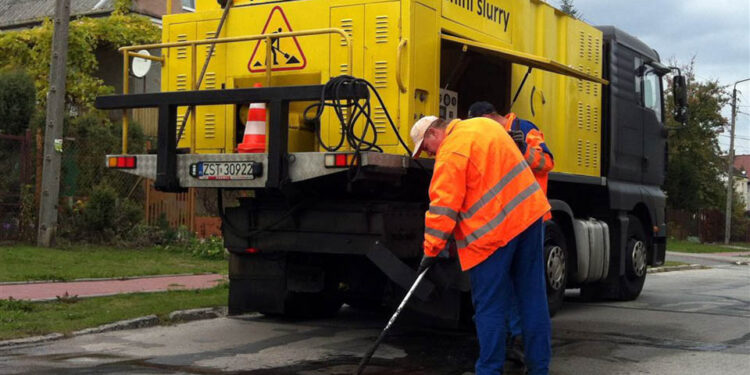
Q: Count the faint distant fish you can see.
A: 0